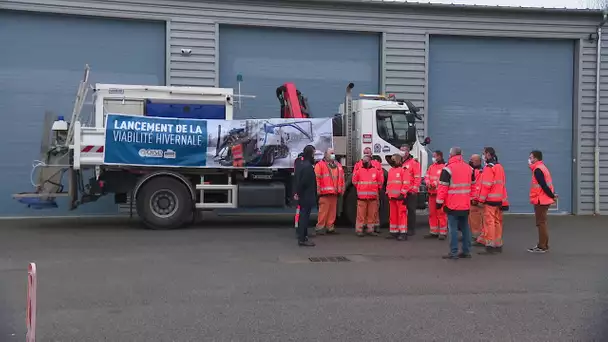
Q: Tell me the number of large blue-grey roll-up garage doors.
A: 3